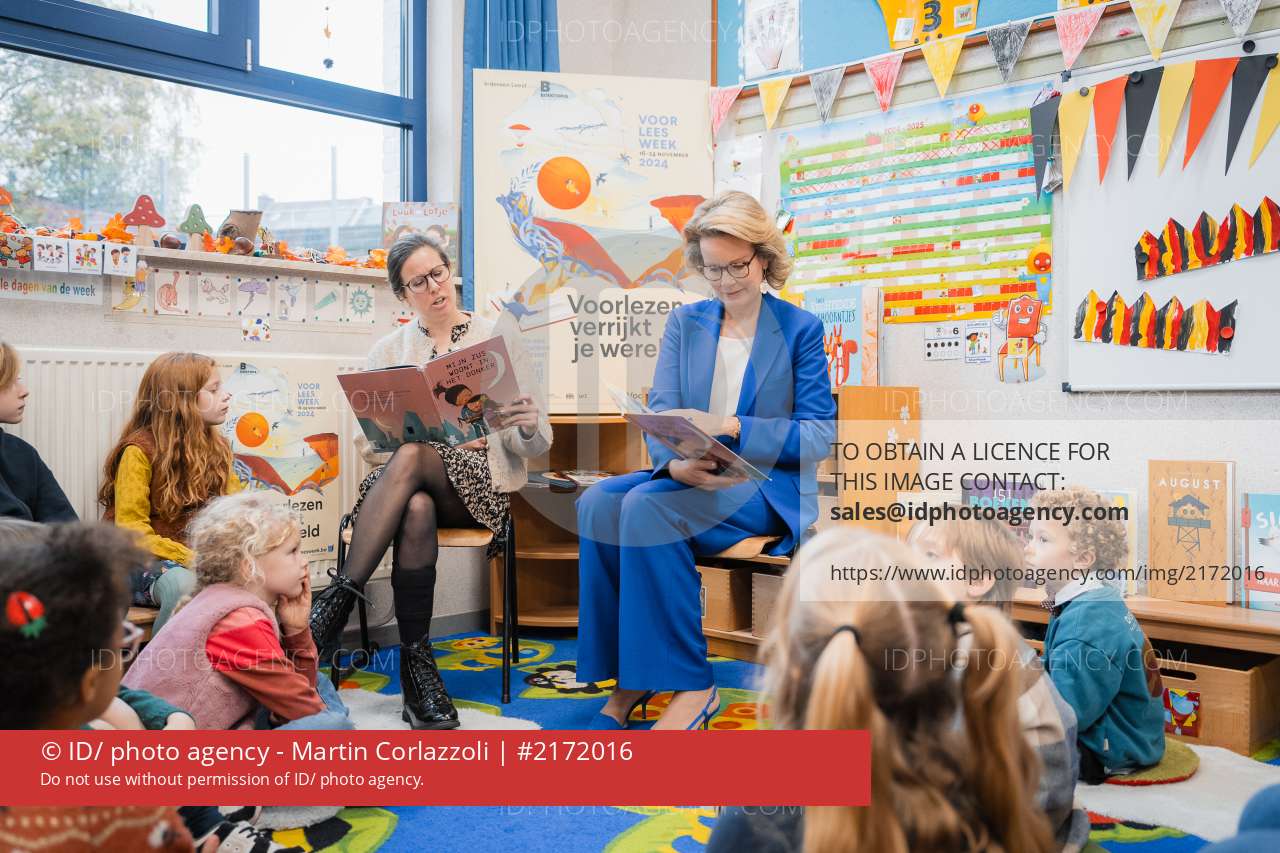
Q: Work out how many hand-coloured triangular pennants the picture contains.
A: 9